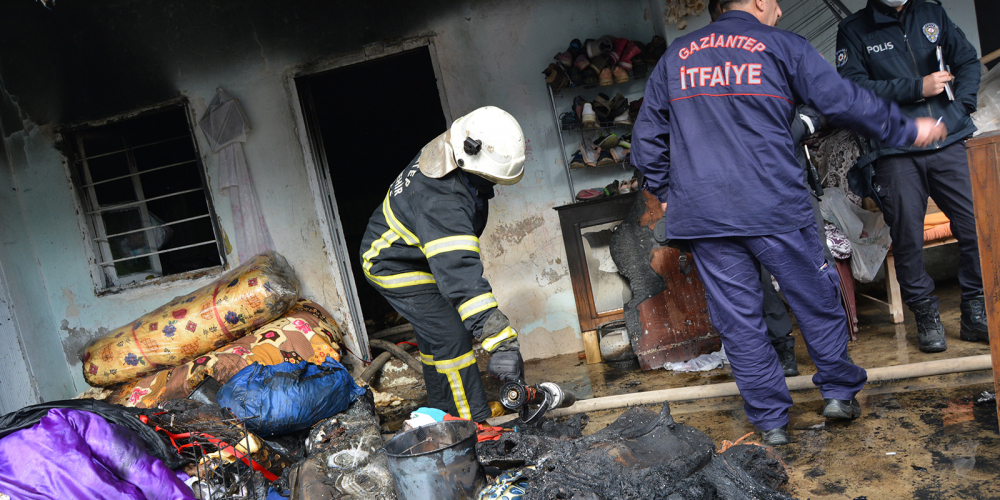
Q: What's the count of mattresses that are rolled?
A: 2